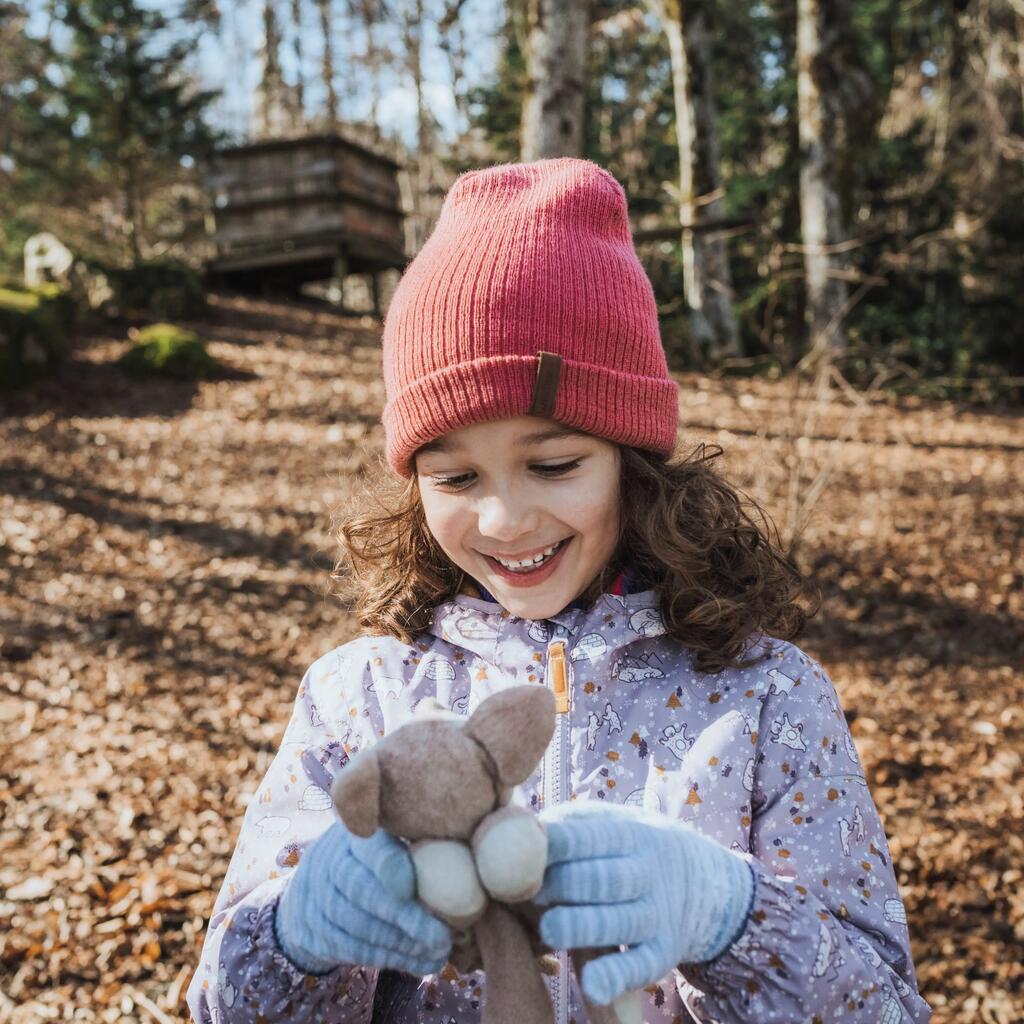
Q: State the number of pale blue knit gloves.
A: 2